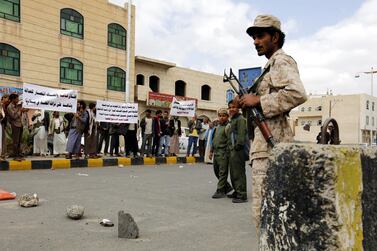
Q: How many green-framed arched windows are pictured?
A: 6